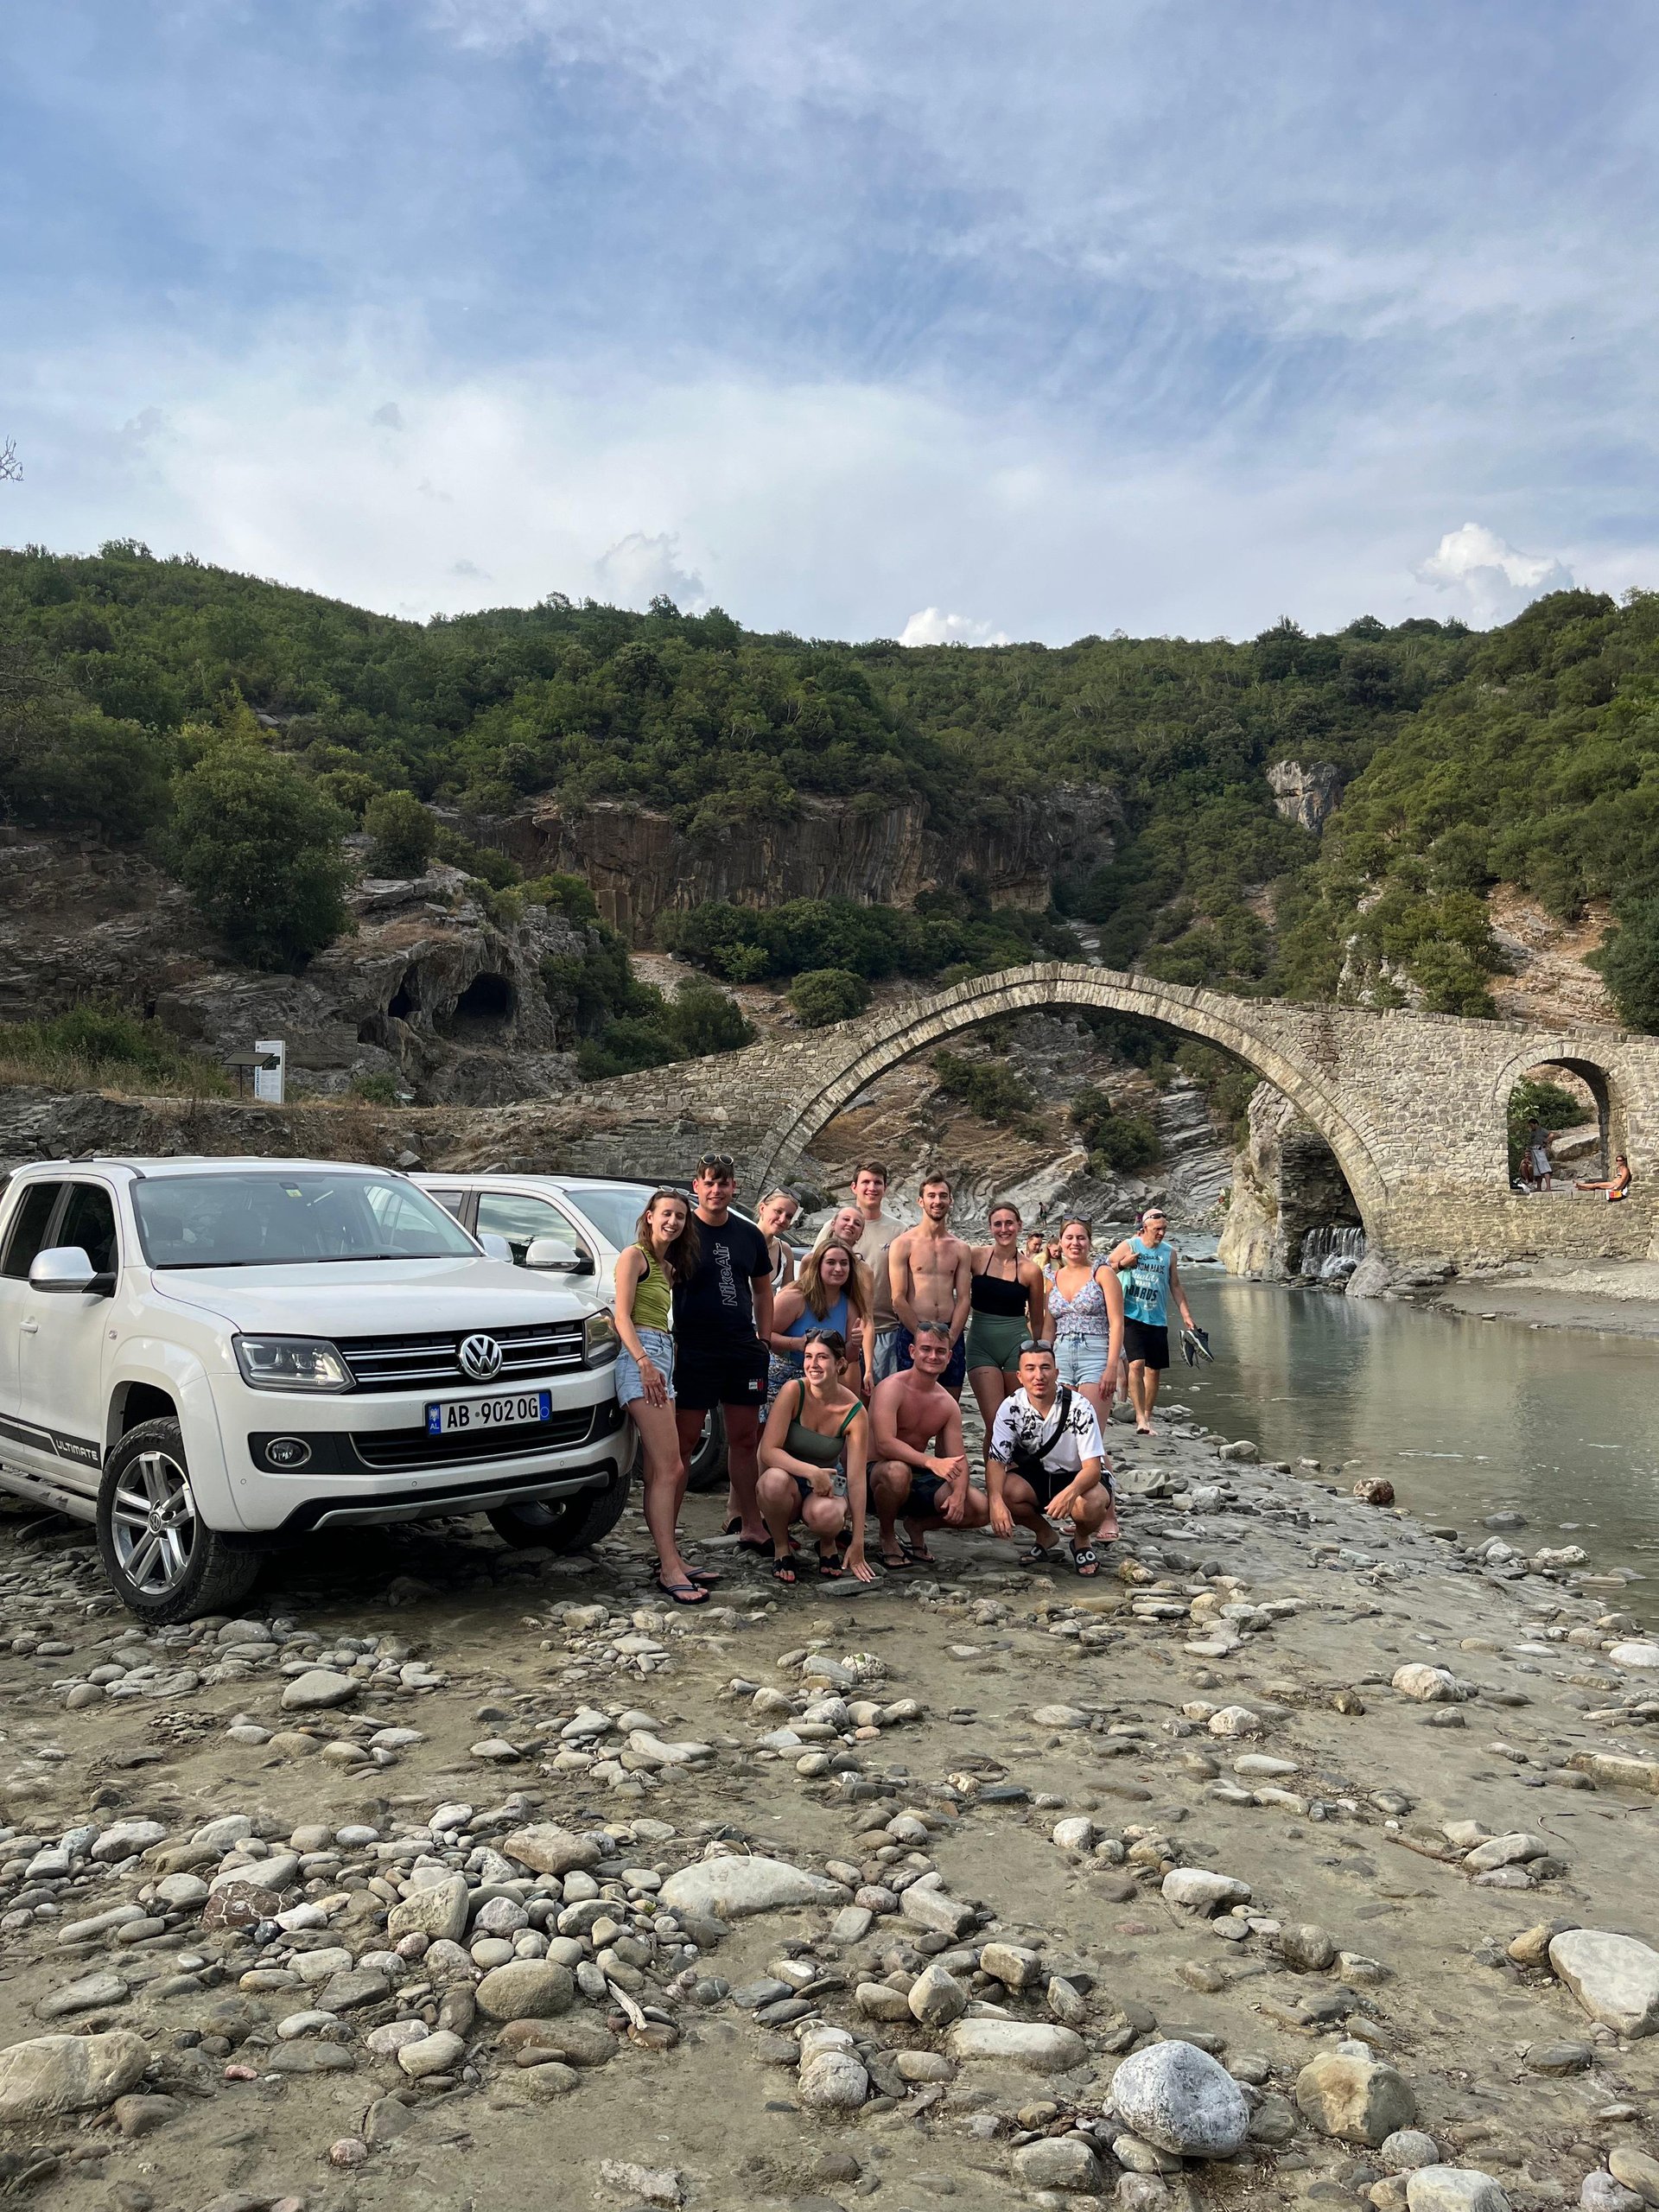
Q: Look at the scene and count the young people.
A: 12